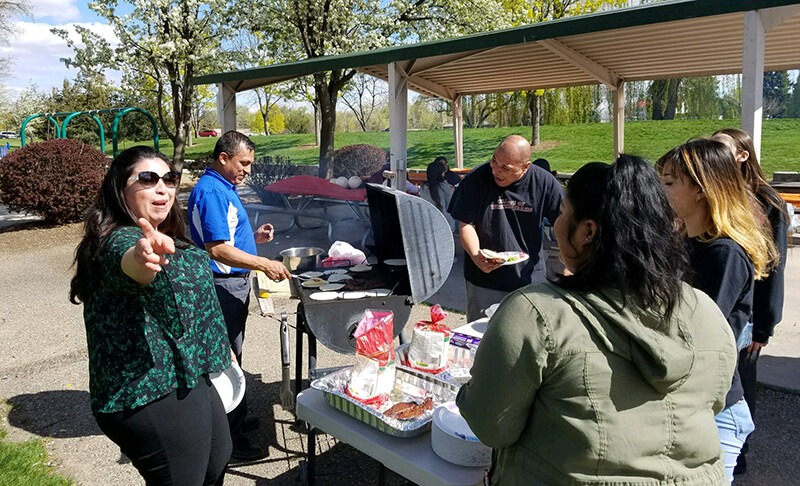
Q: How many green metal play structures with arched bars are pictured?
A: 1